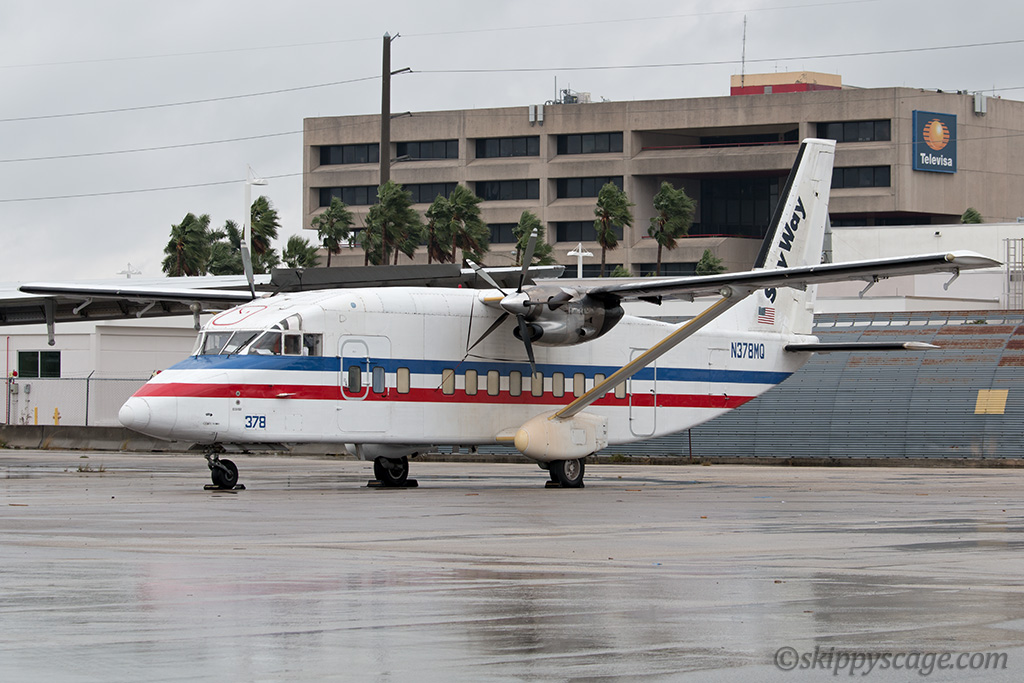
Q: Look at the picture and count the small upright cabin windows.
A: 12